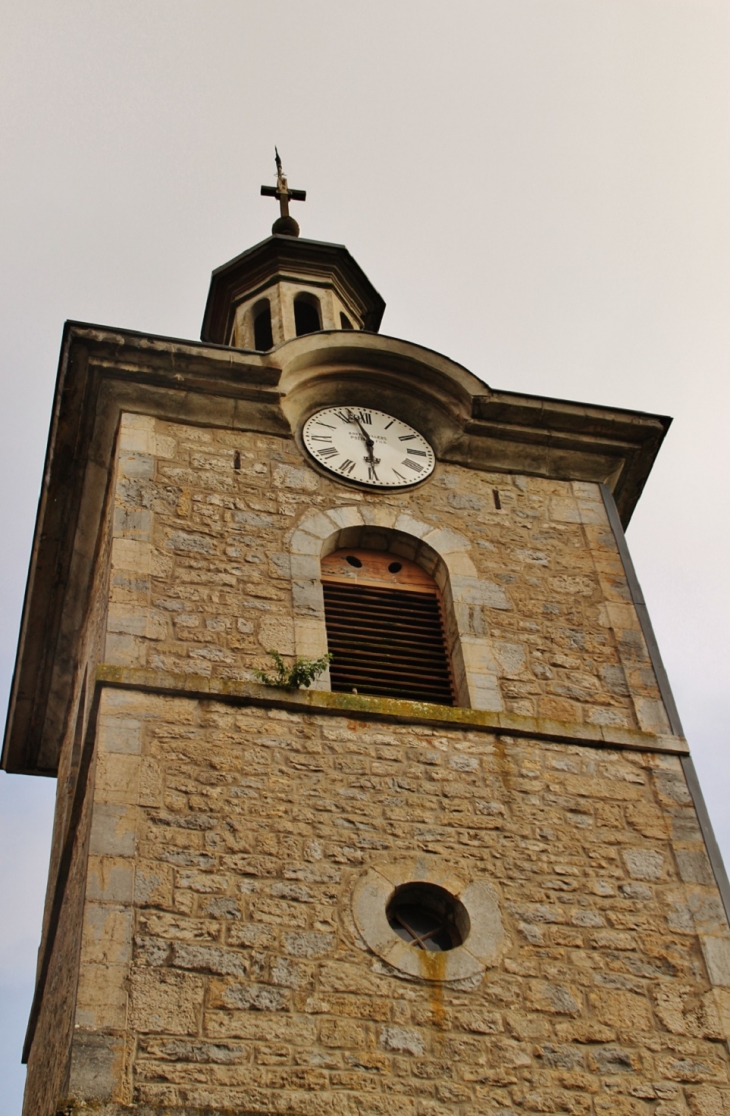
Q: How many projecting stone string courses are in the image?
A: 1